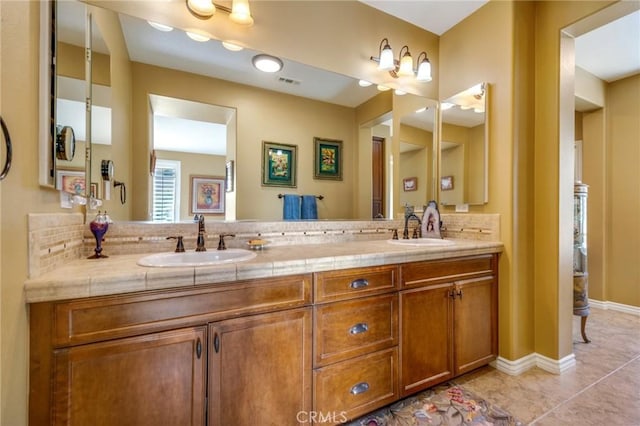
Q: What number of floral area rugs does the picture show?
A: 1